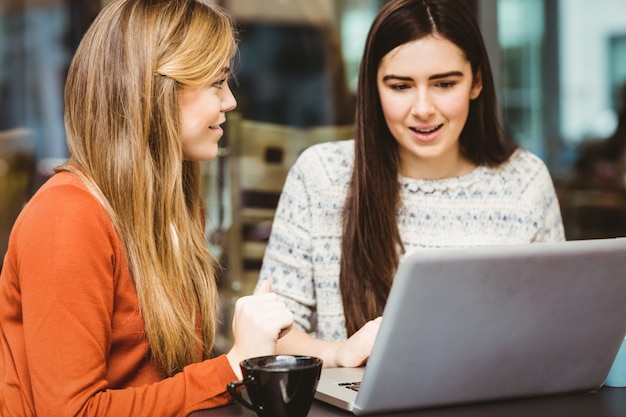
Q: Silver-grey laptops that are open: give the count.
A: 1